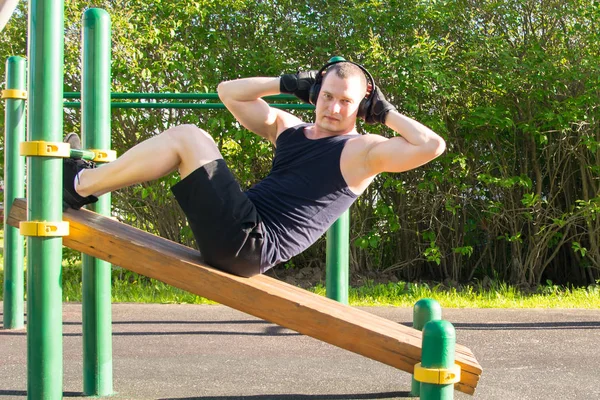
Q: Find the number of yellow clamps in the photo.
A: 5